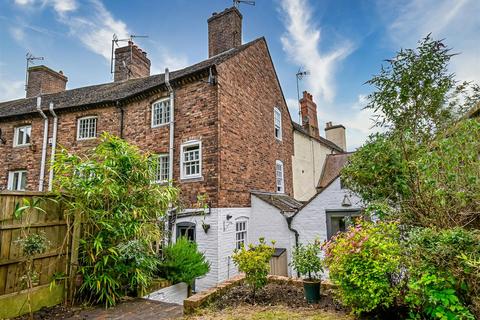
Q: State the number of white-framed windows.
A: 9